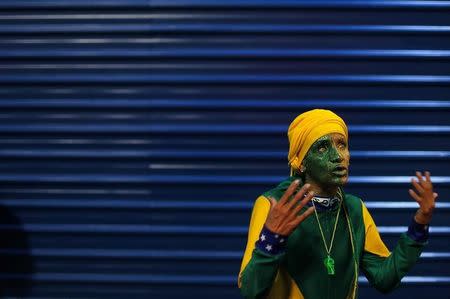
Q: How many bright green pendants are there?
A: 1